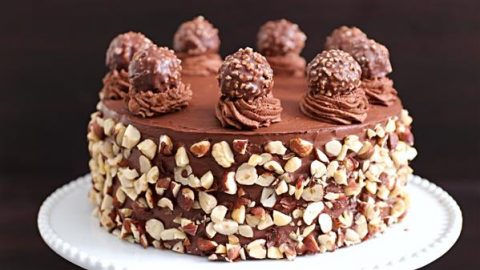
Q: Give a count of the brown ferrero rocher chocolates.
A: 8